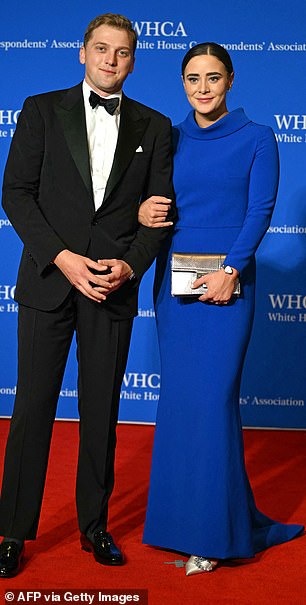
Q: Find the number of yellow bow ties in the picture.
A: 0